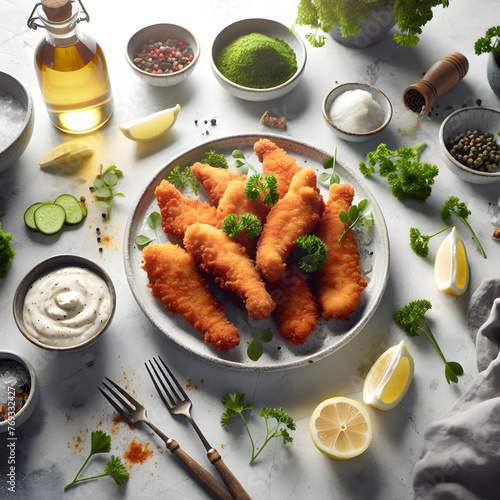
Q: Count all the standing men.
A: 0